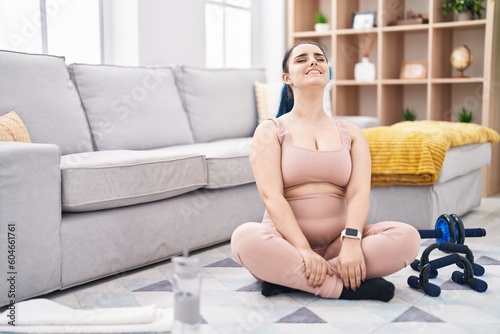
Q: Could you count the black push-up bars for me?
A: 2